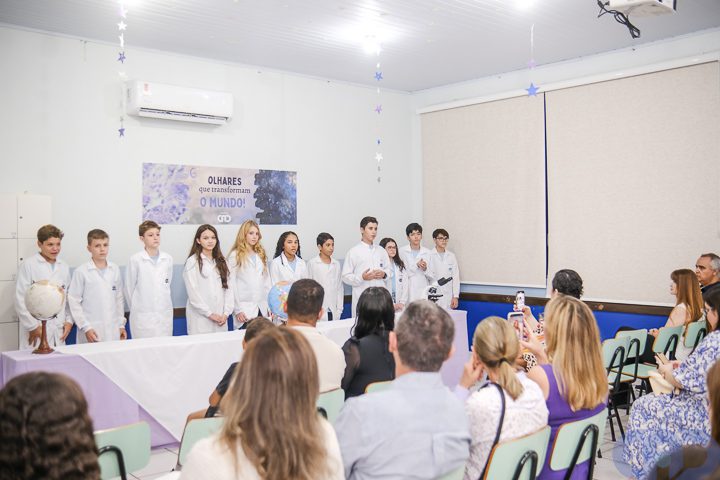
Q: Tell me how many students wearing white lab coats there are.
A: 11